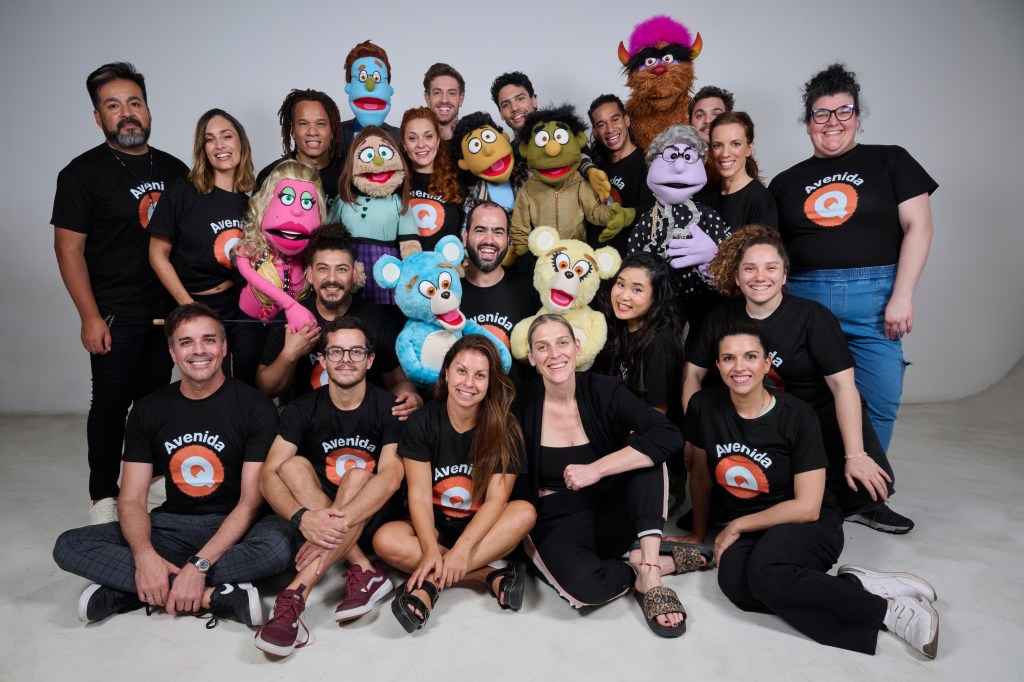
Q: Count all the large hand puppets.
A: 9